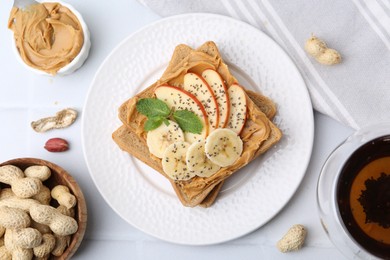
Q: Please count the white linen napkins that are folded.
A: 1